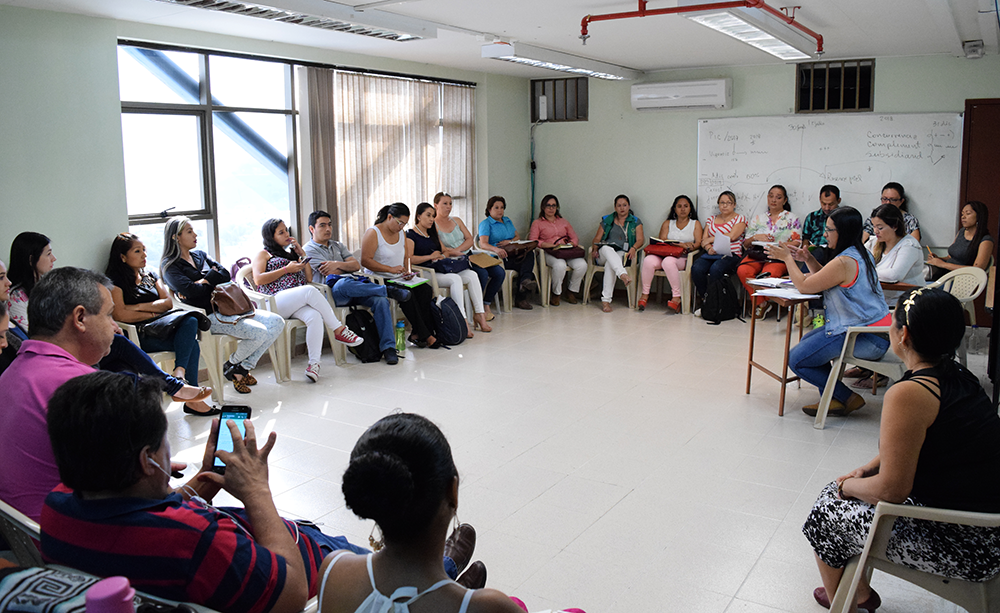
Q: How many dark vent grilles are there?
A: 2